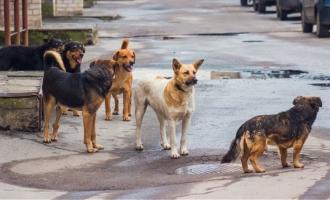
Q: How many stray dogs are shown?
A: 6